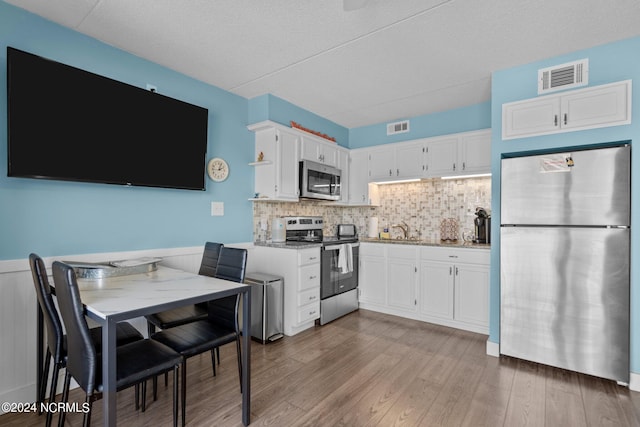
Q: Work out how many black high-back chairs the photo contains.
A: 4